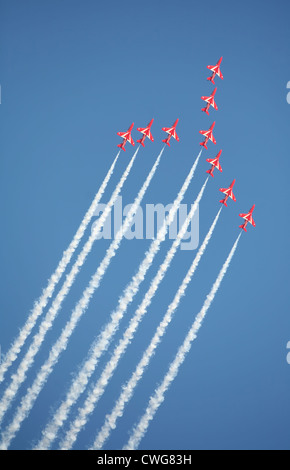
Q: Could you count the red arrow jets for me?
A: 9